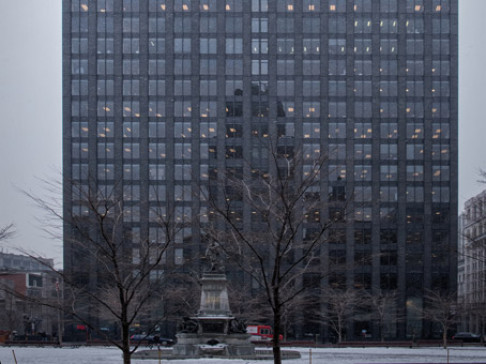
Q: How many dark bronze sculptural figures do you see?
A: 3